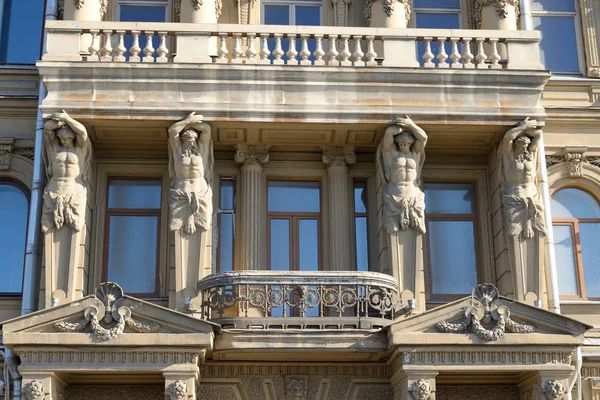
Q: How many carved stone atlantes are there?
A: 4